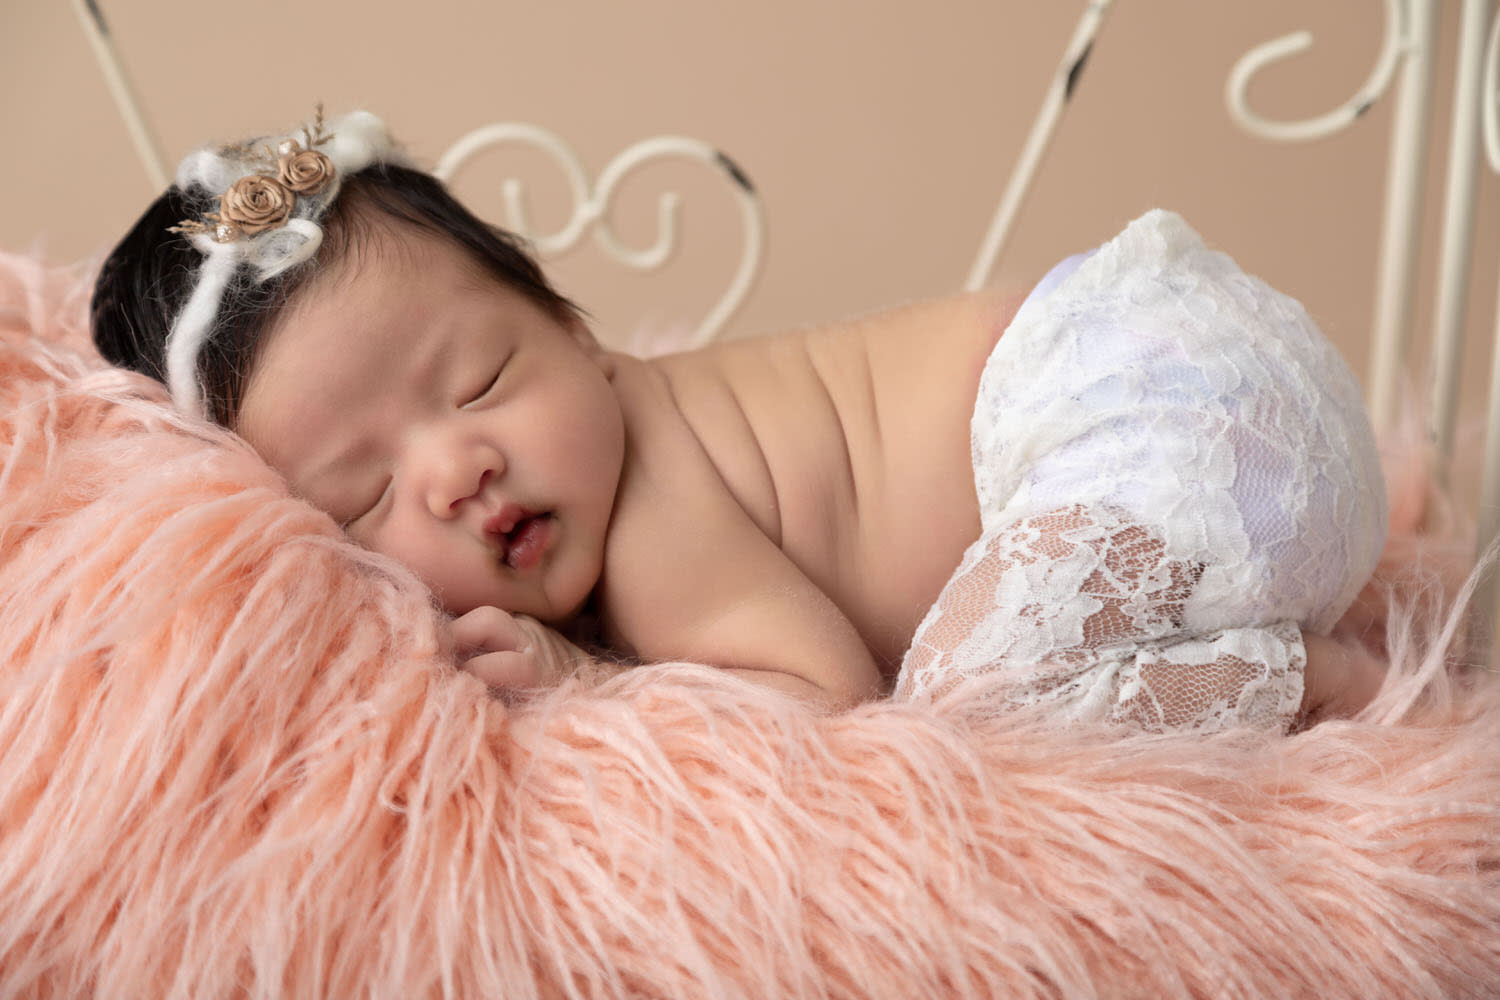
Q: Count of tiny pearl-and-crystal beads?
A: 2